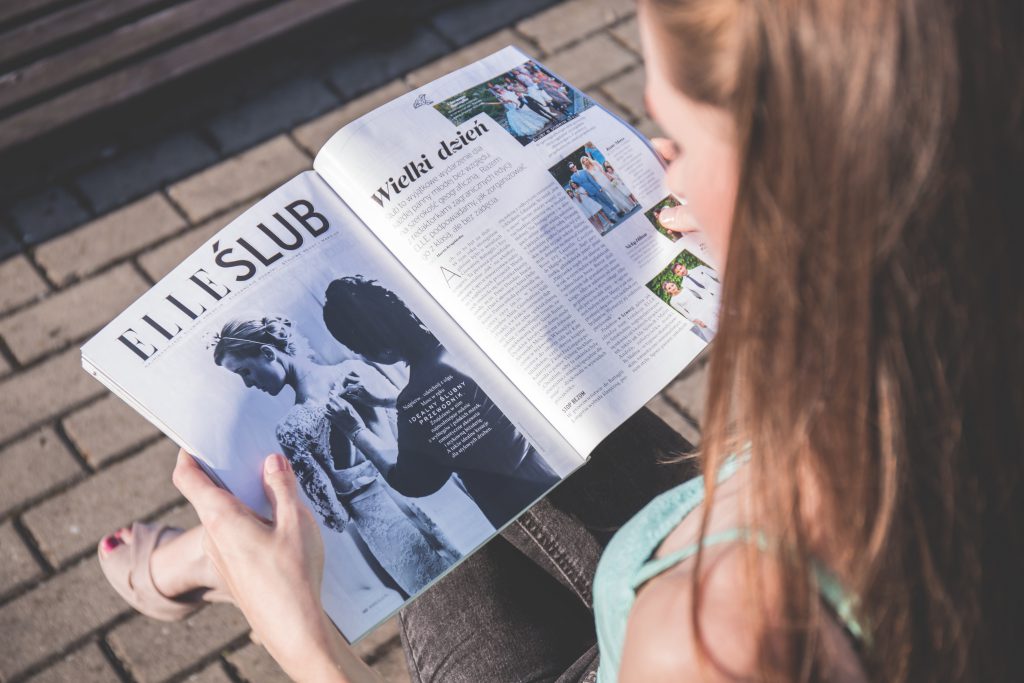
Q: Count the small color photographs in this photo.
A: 4